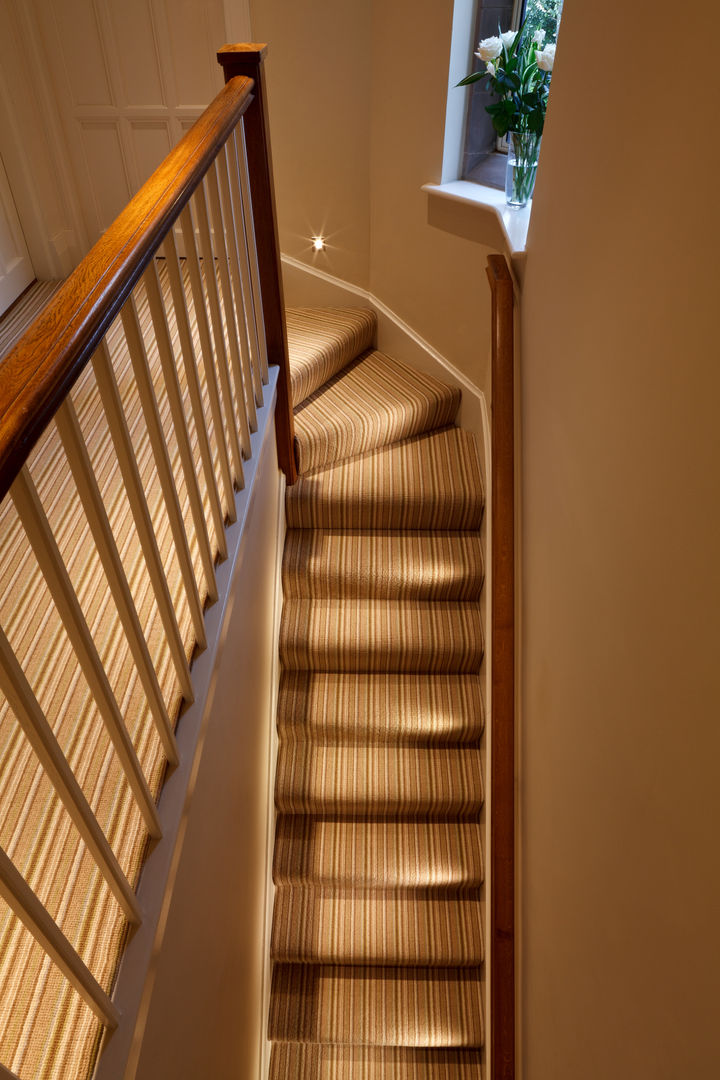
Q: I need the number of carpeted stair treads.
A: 11